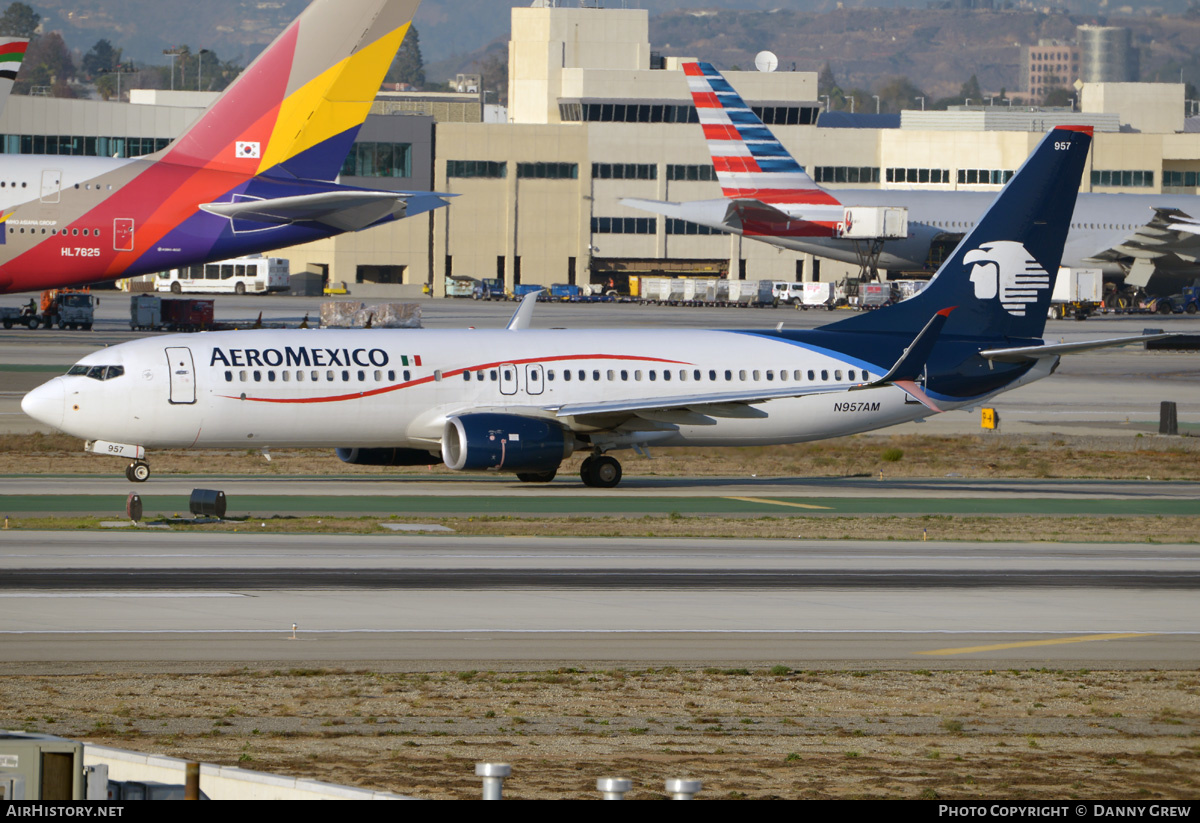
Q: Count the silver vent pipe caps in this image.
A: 3